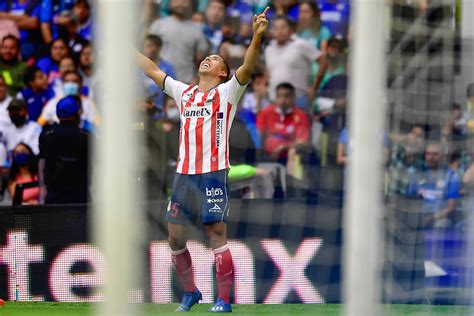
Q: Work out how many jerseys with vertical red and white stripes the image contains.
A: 1